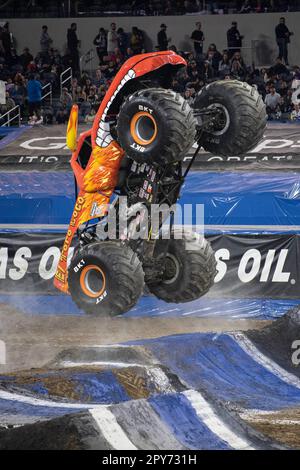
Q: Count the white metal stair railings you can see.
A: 3